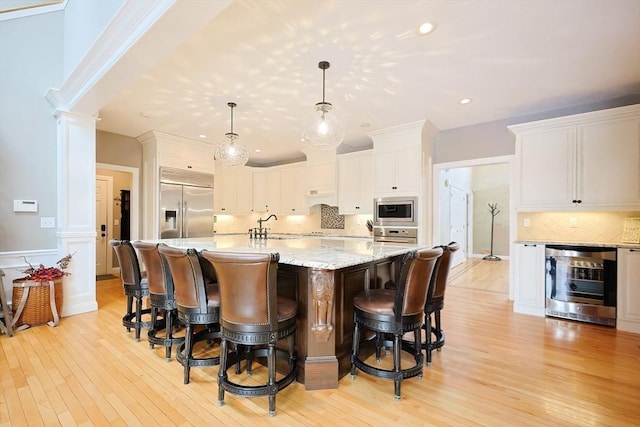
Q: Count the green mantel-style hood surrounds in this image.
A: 0